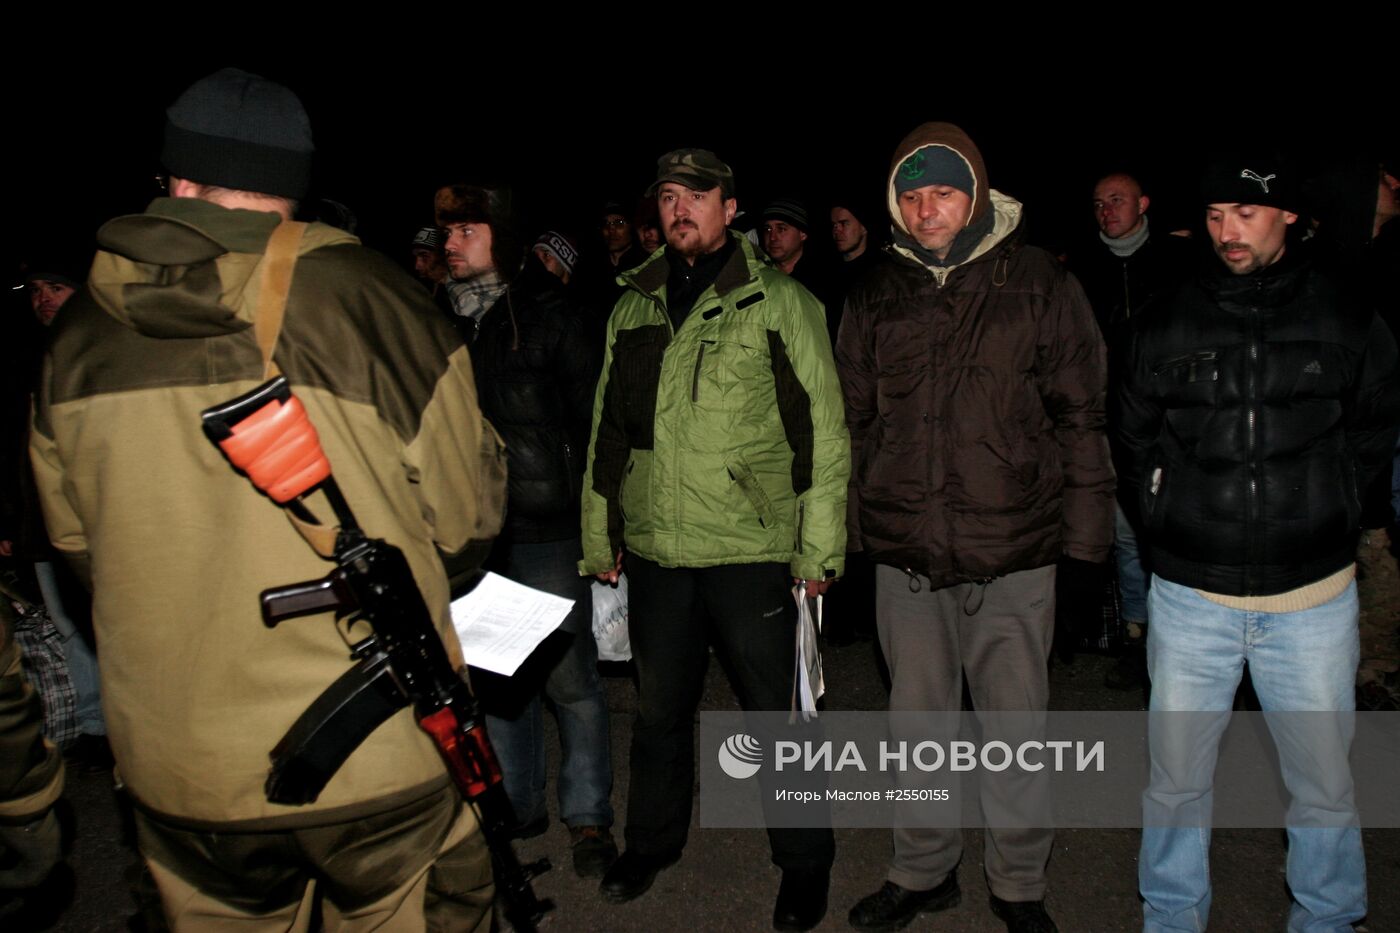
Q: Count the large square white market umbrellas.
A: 0